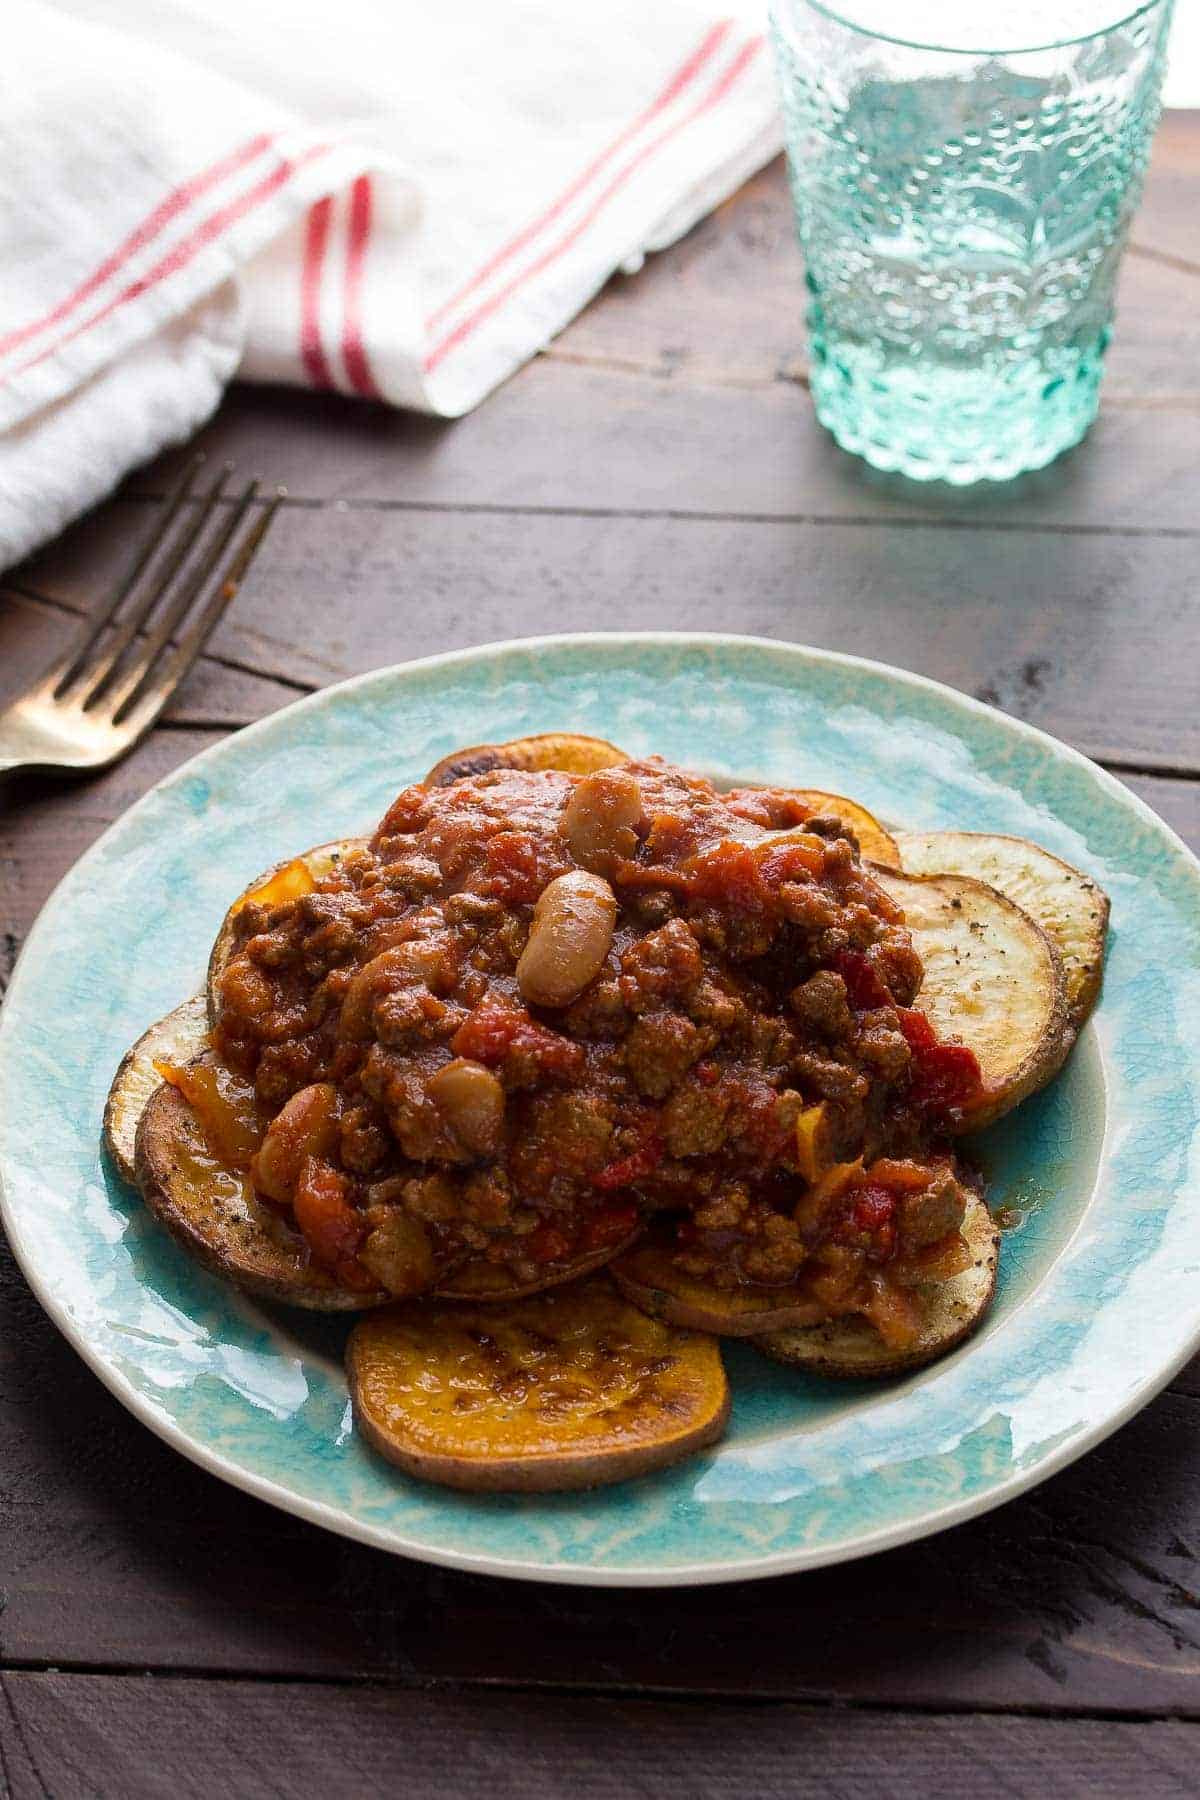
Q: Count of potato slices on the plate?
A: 11